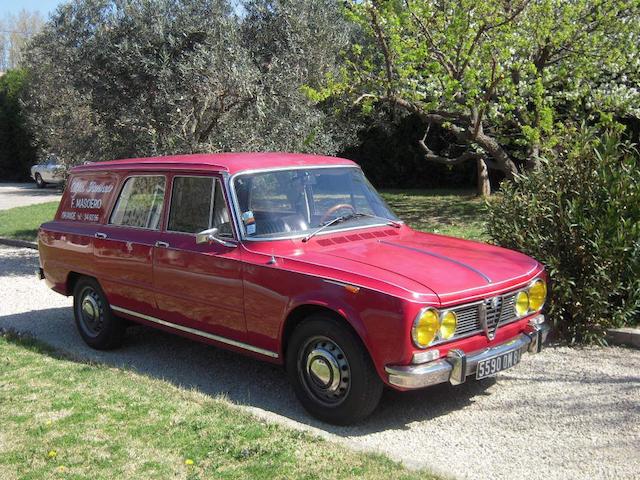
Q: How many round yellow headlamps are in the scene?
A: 4